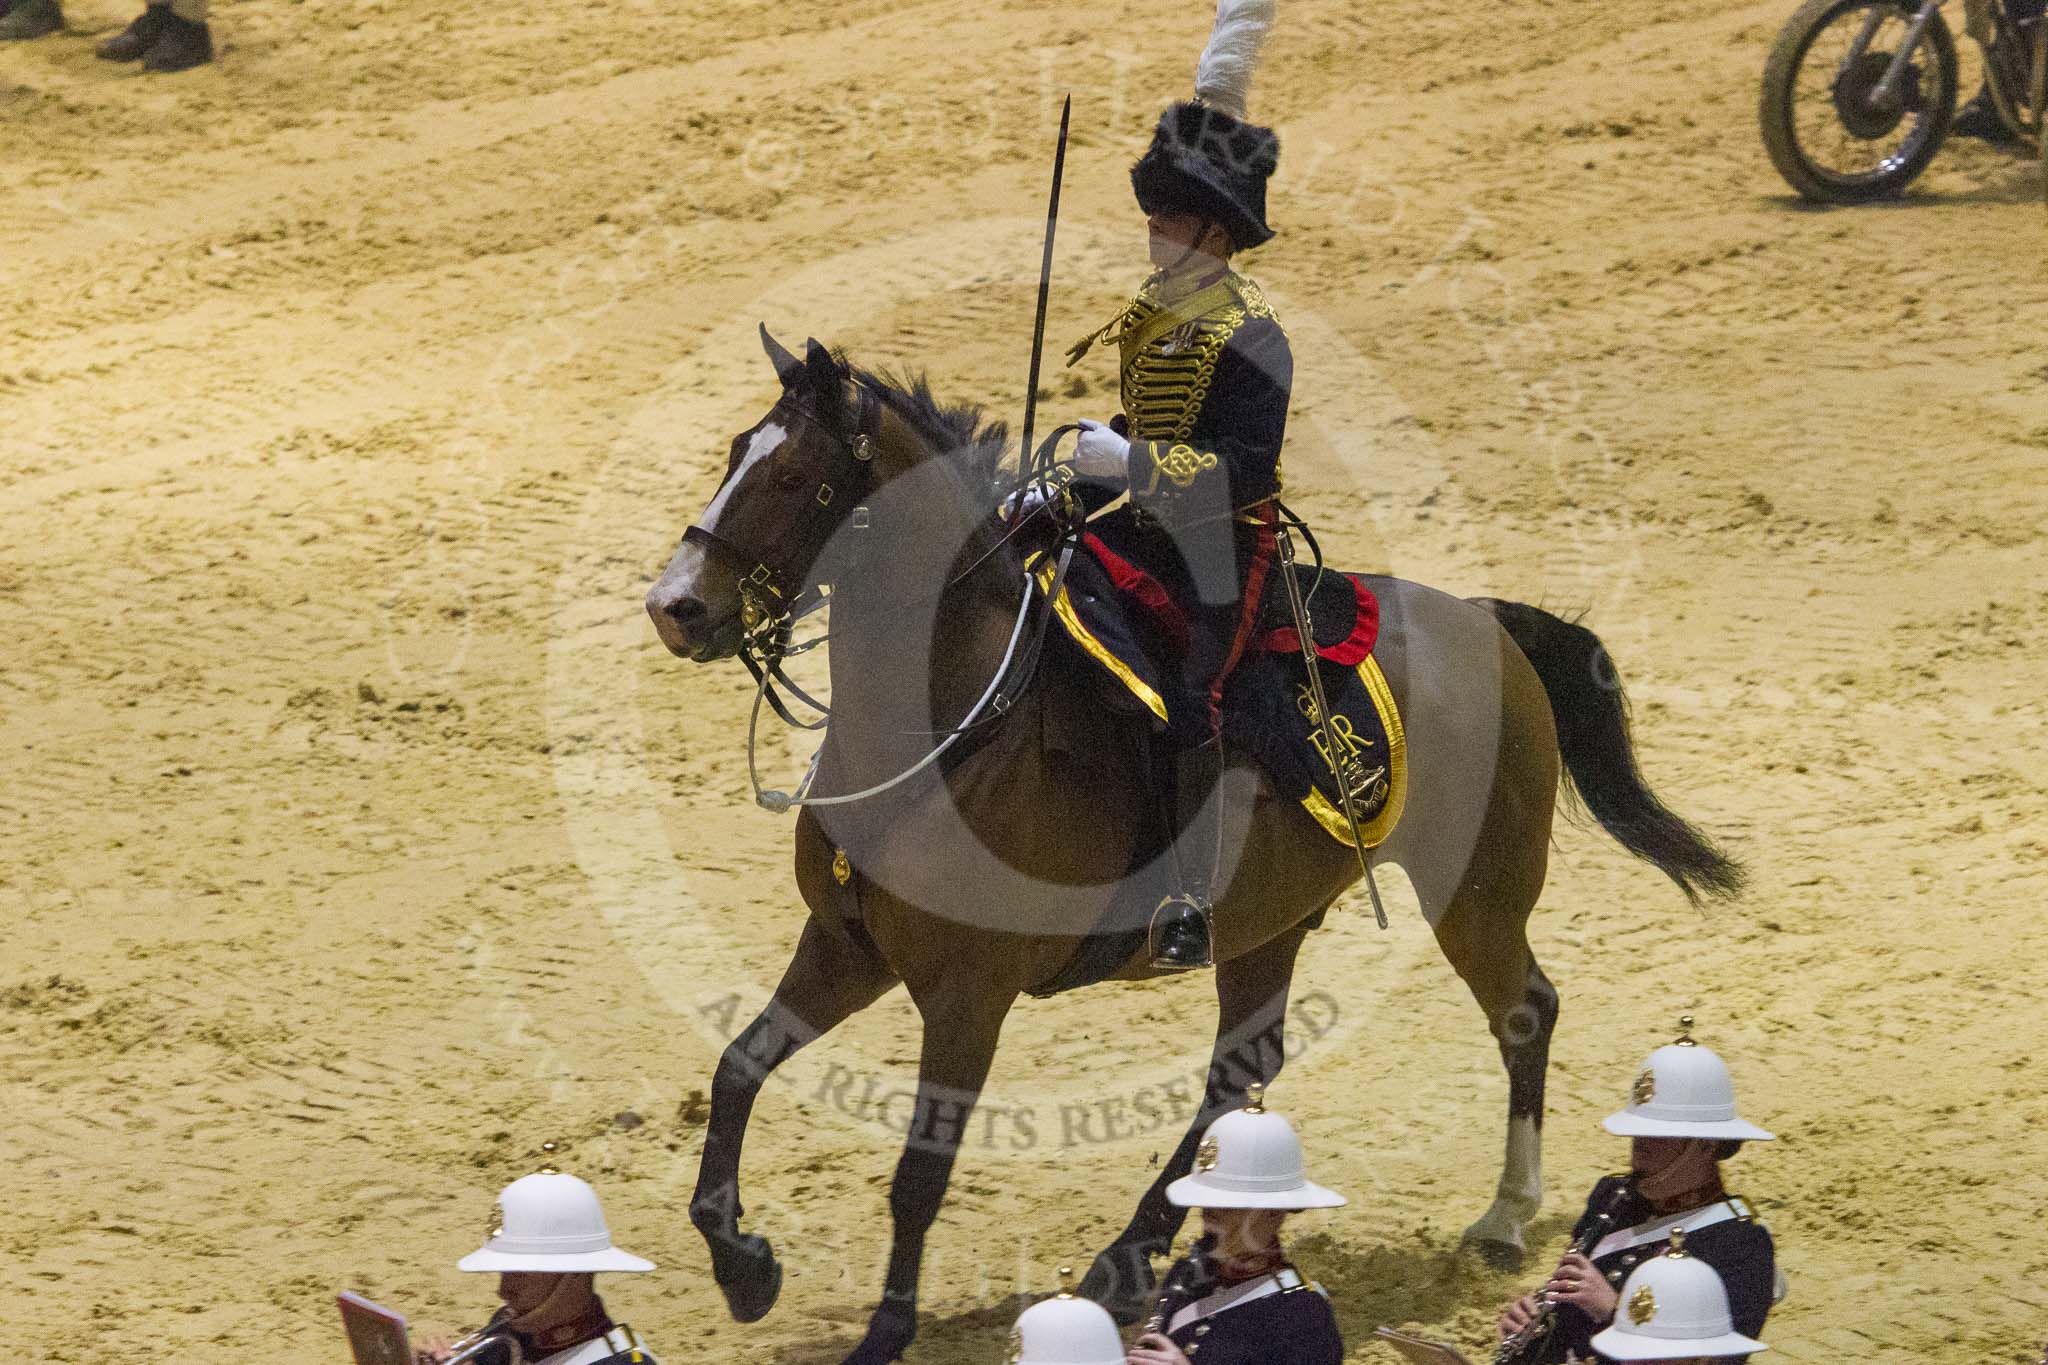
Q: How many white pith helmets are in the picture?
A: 5